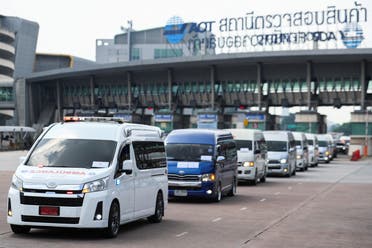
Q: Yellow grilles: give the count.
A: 0